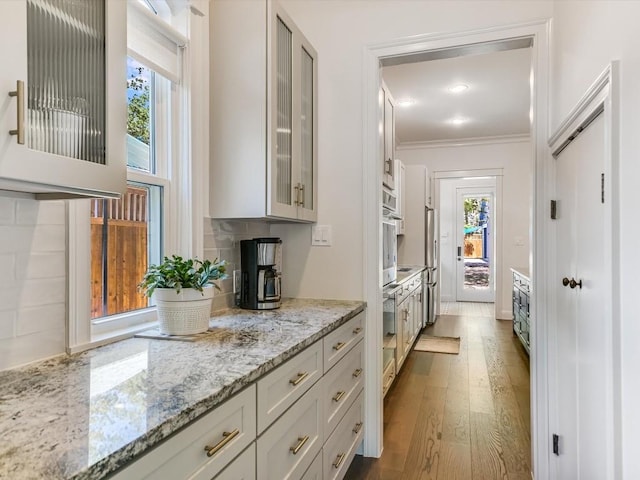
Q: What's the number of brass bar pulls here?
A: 12